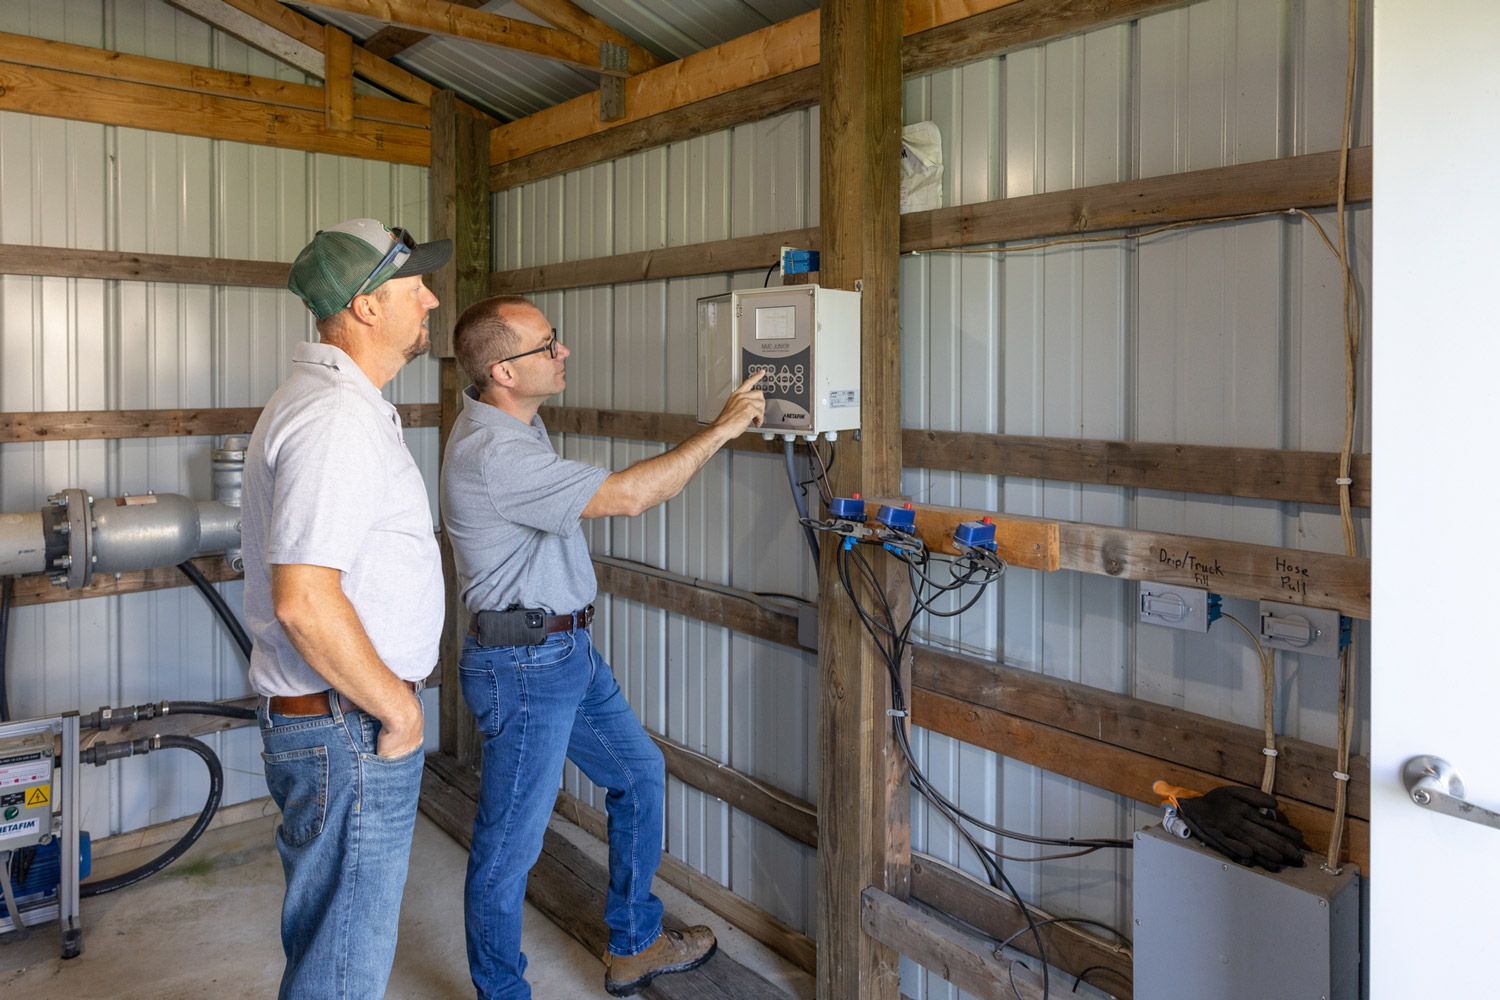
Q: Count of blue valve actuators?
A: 3